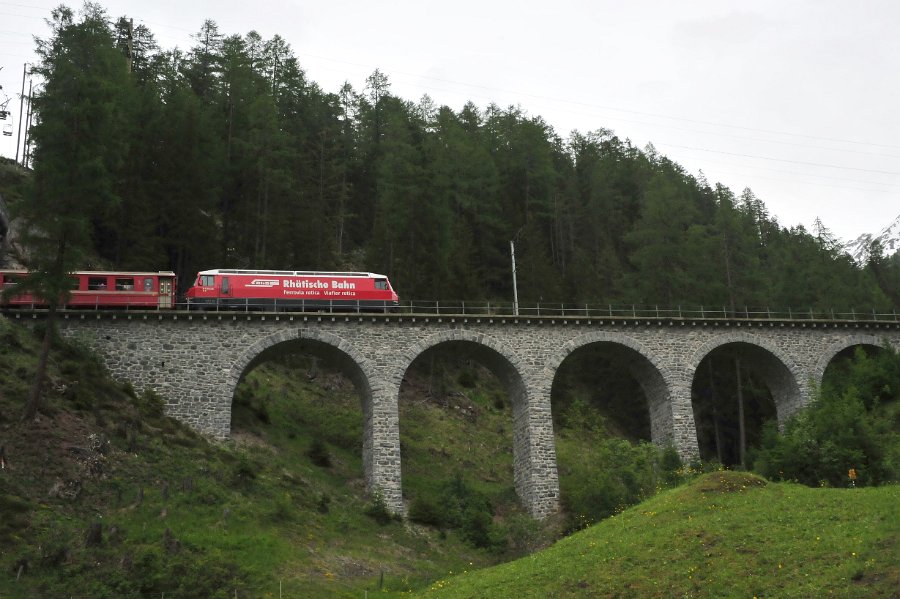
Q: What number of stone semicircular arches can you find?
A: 5